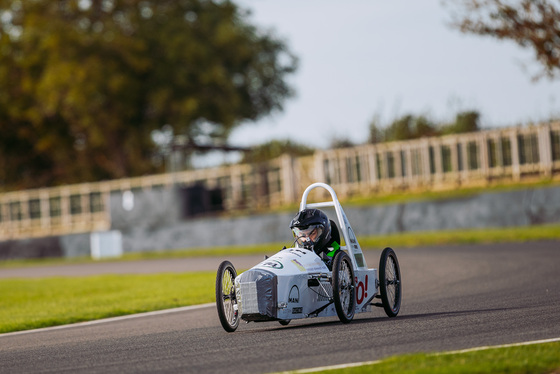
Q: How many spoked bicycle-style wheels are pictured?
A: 3